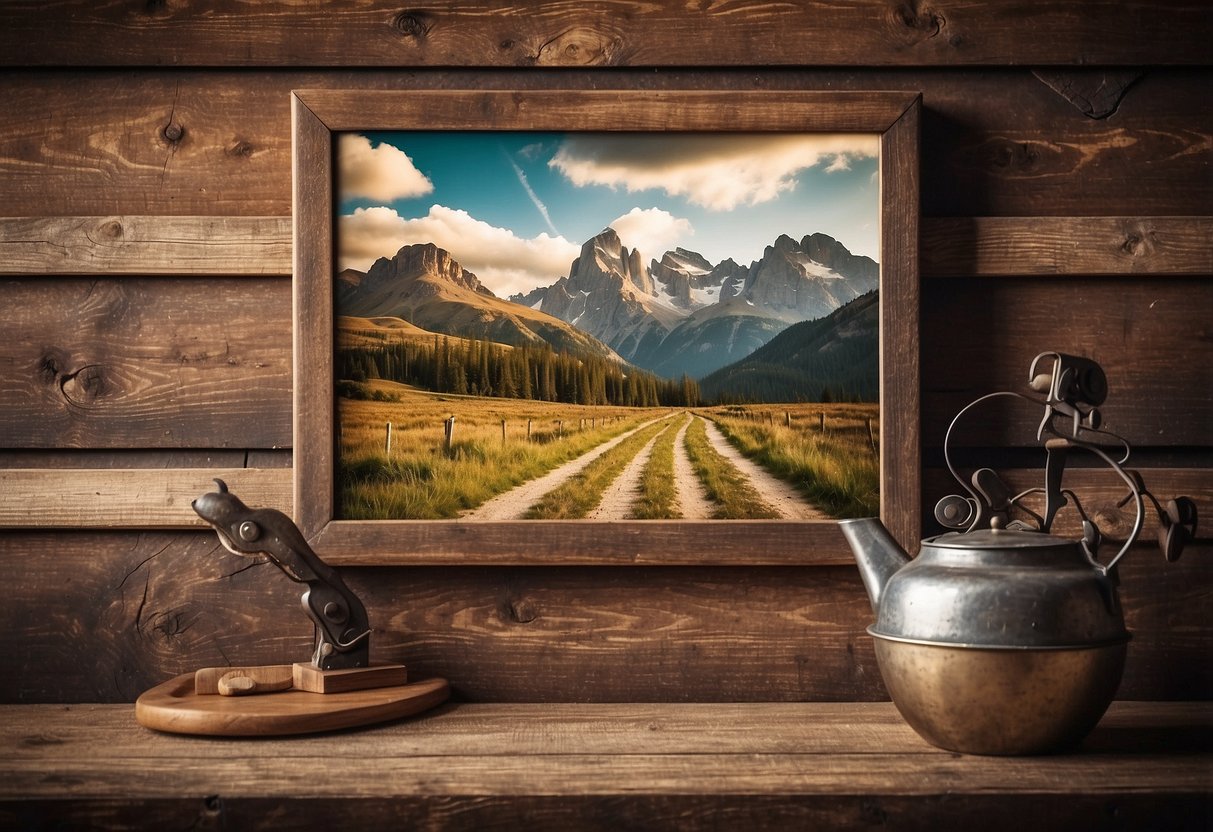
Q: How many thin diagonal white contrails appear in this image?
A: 1